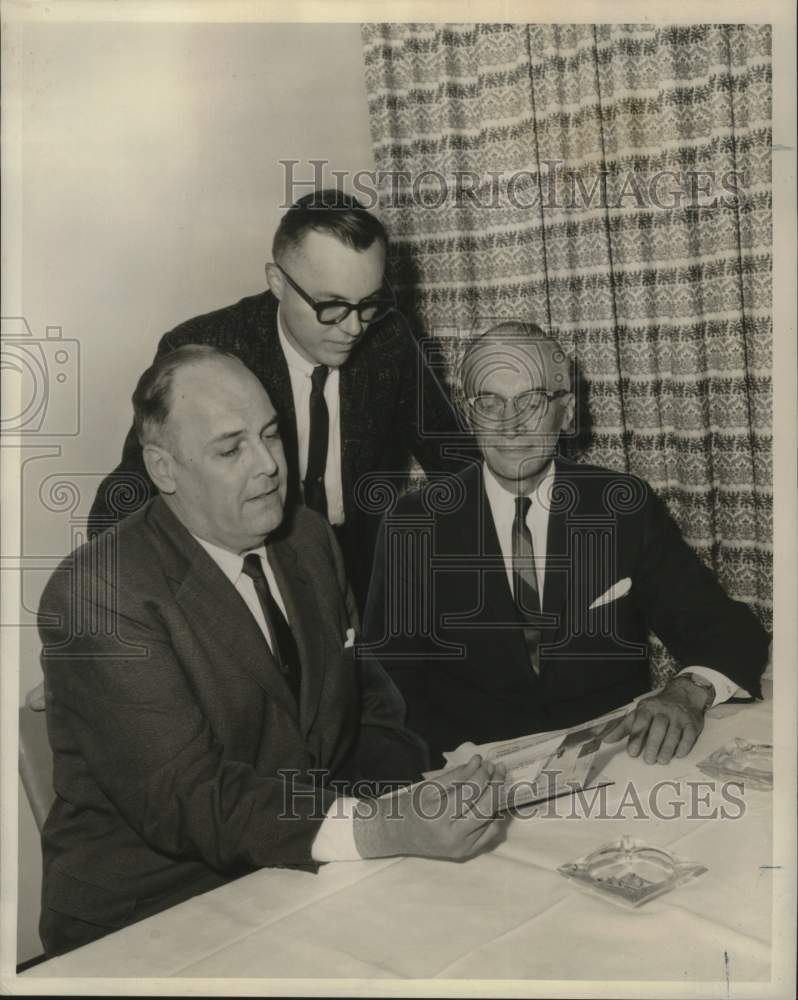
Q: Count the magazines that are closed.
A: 0